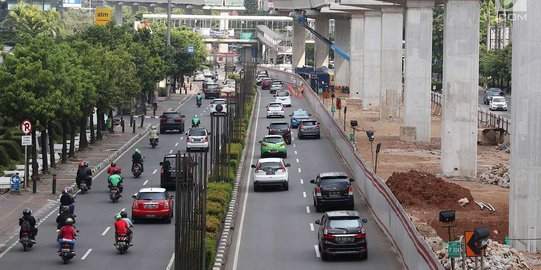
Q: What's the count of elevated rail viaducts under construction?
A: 1